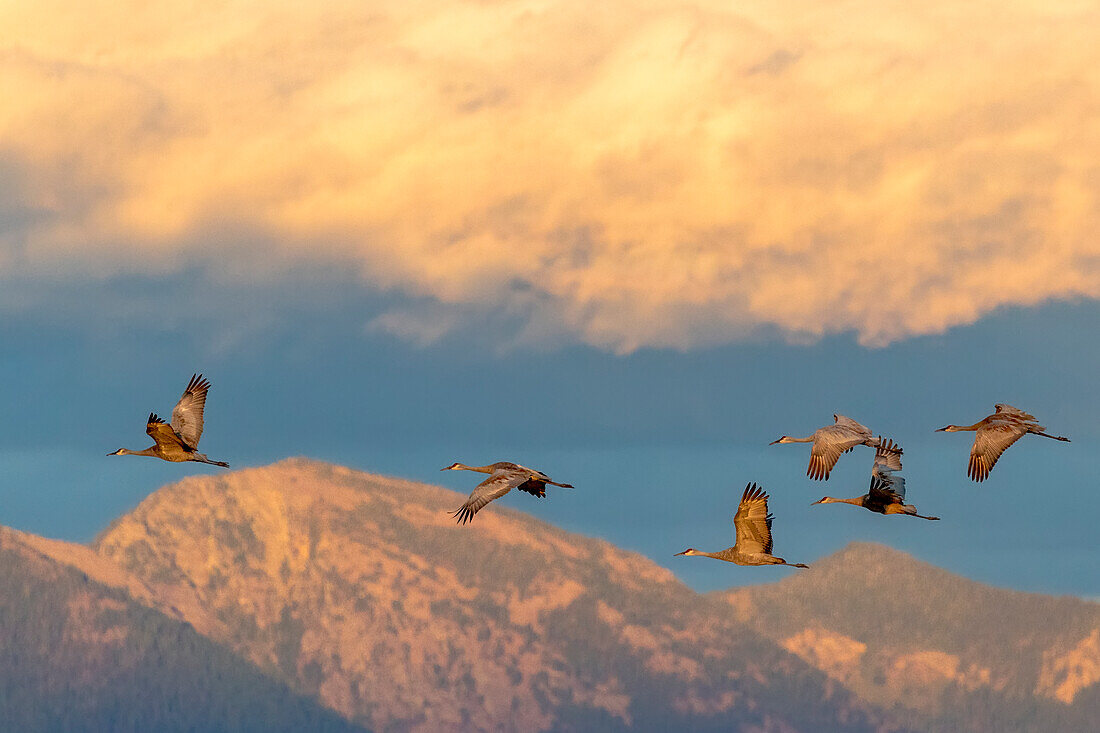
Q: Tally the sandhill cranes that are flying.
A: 6